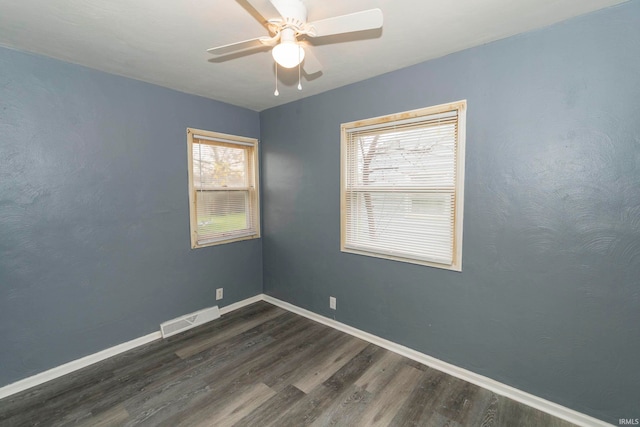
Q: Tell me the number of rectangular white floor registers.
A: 1